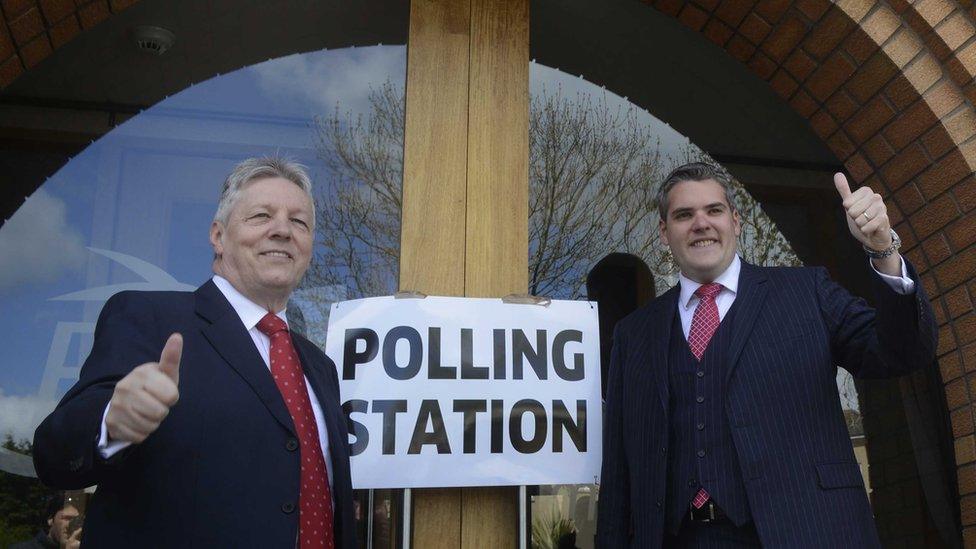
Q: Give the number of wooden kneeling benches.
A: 0